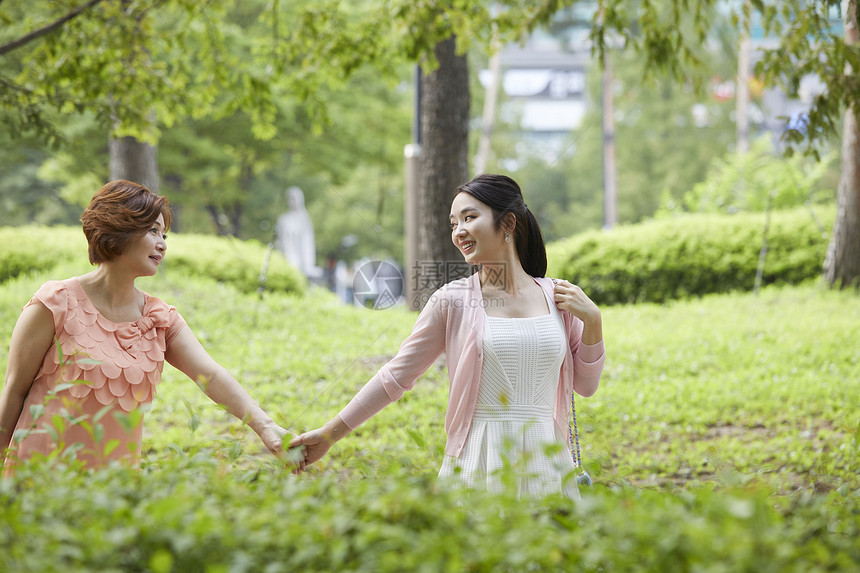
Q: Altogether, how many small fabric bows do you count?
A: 1